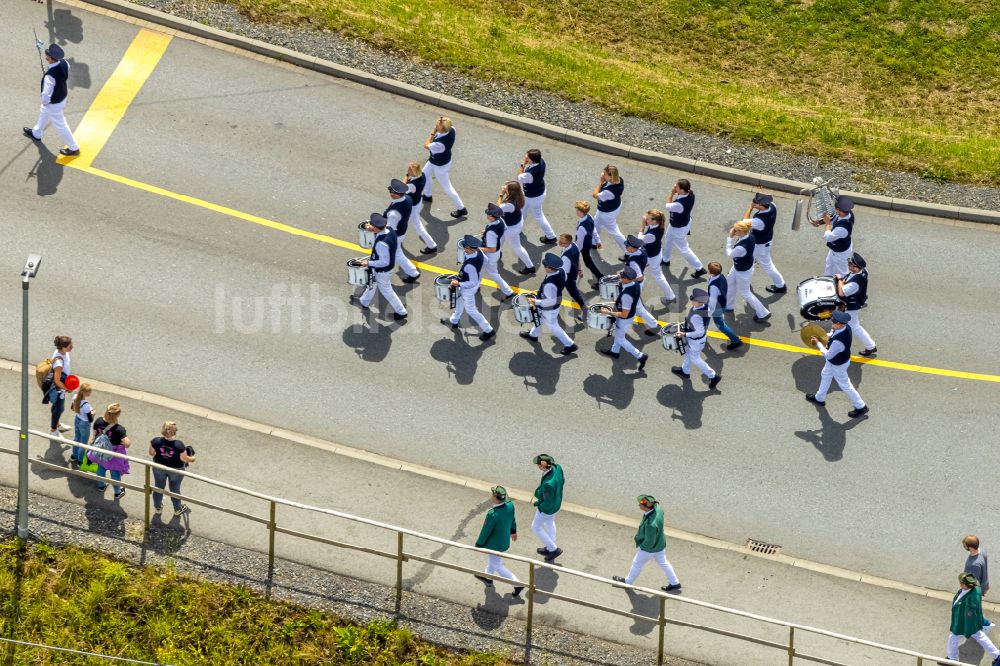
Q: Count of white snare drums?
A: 8